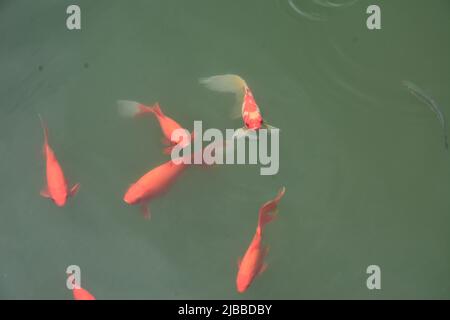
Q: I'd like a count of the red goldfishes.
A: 6